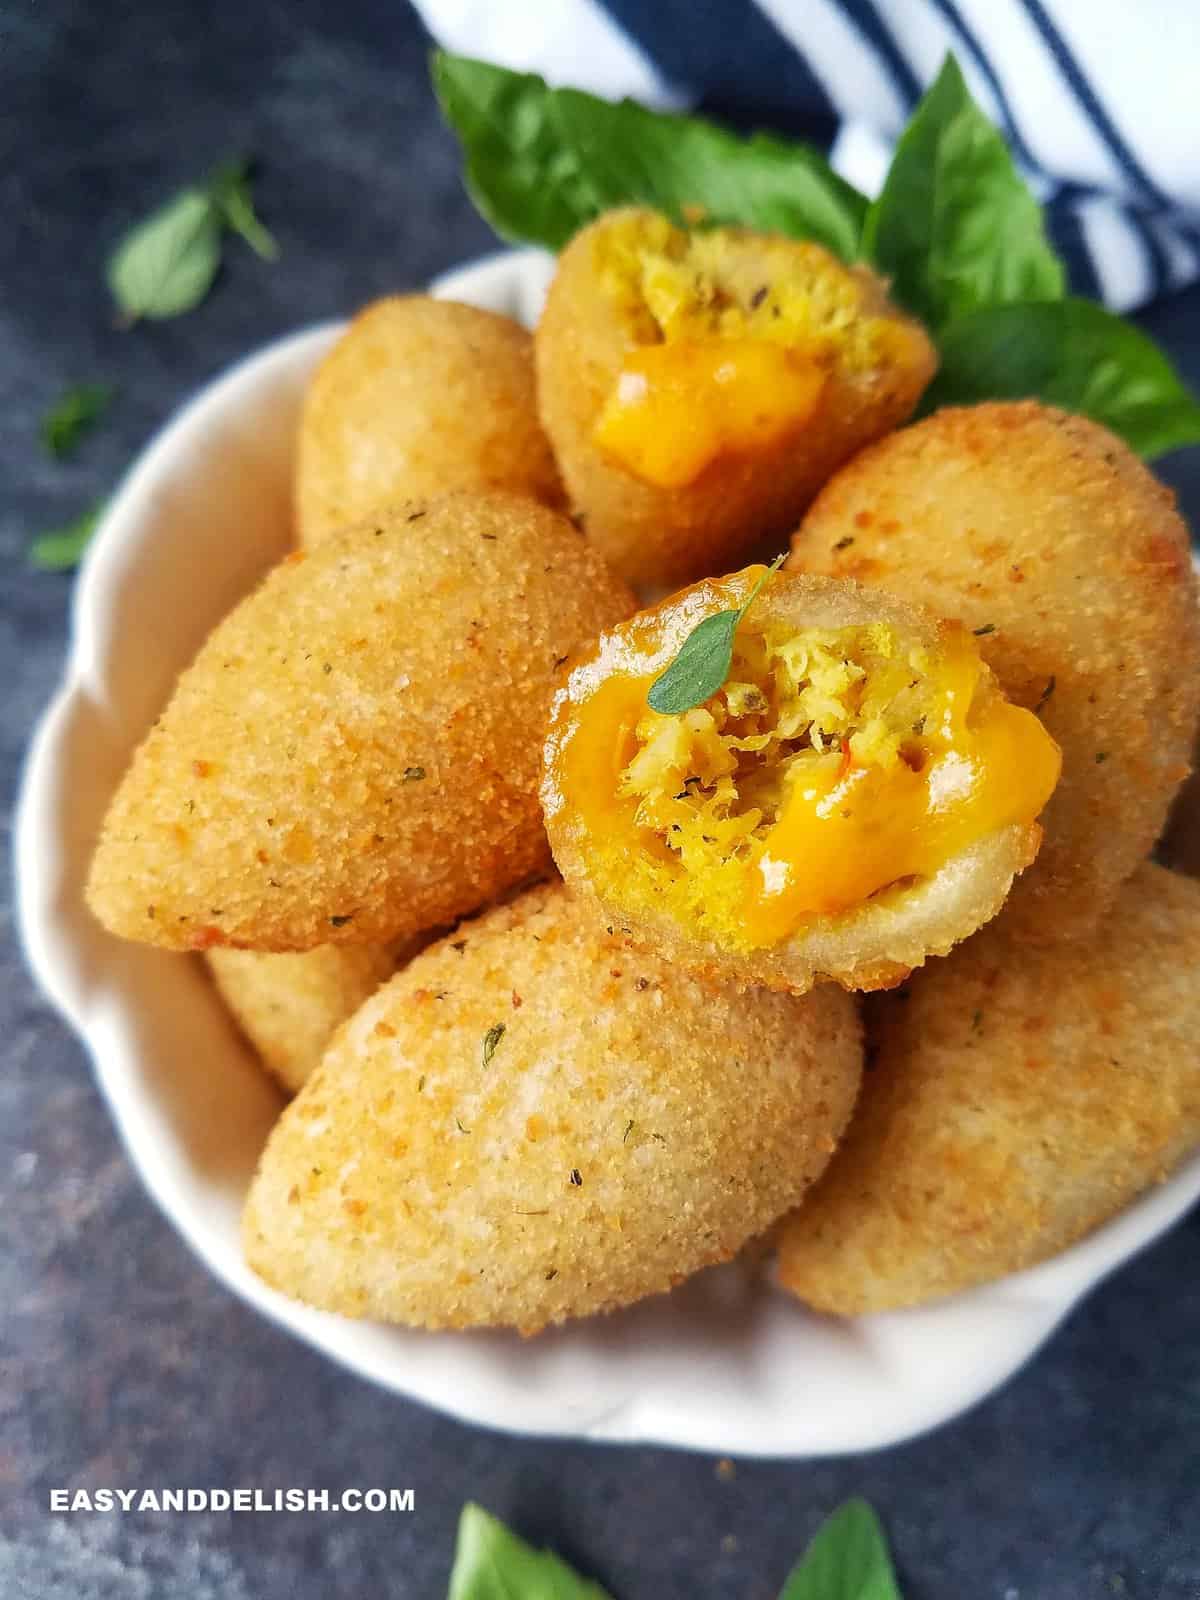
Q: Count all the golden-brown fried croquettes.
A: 8